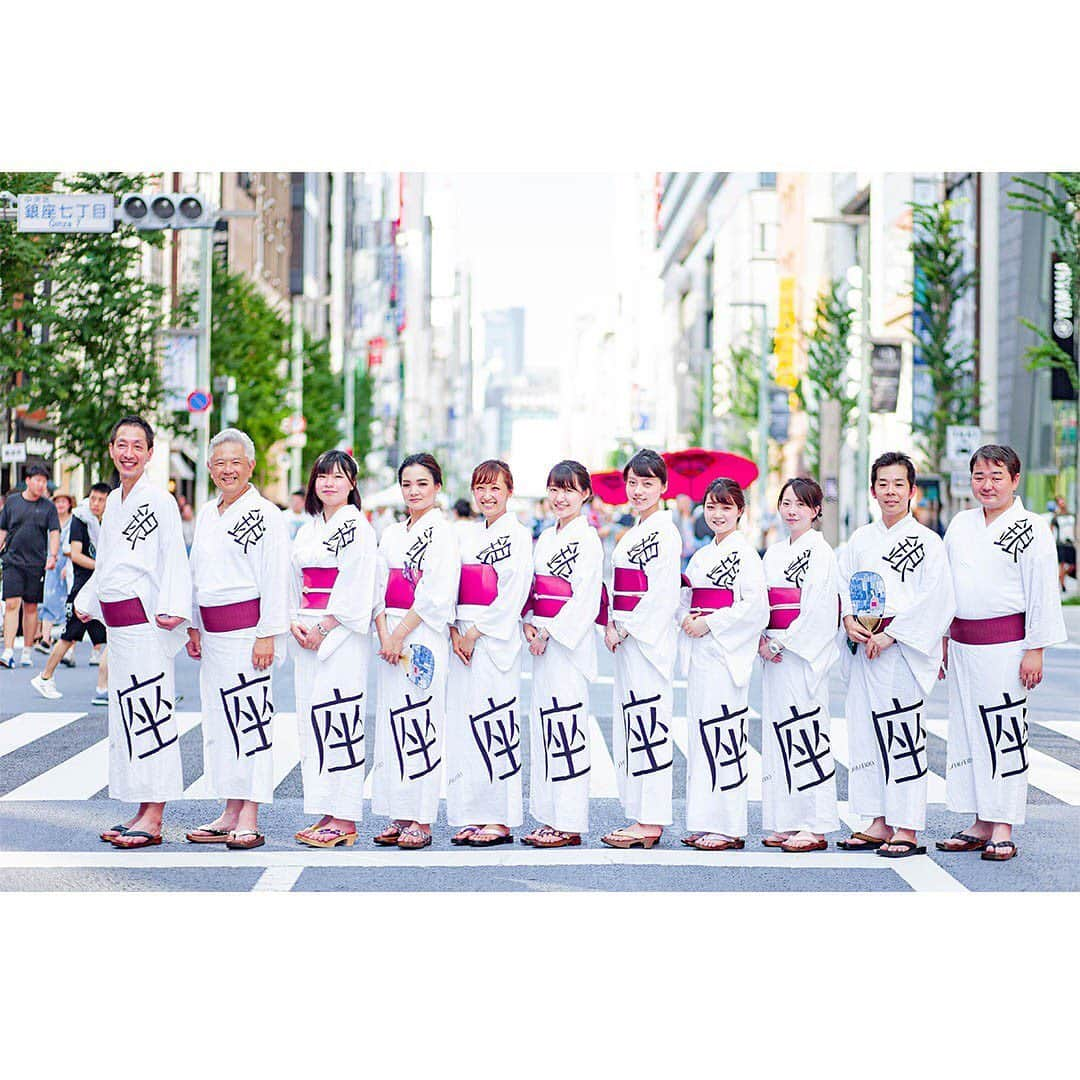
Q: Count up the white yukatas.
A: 11